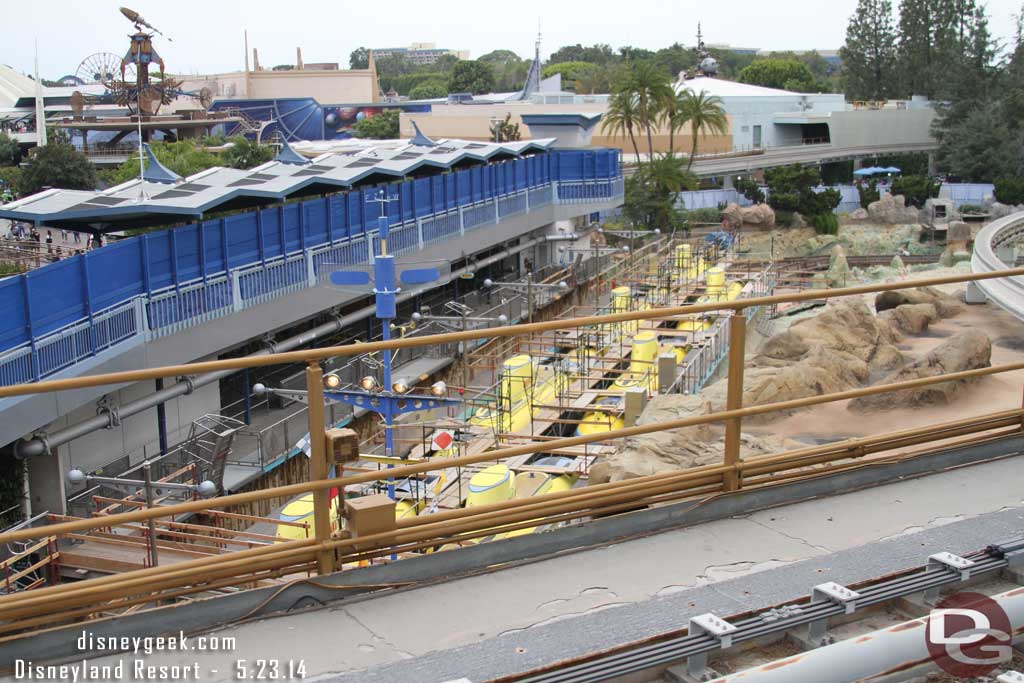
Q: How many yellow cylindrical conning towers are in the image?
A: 7